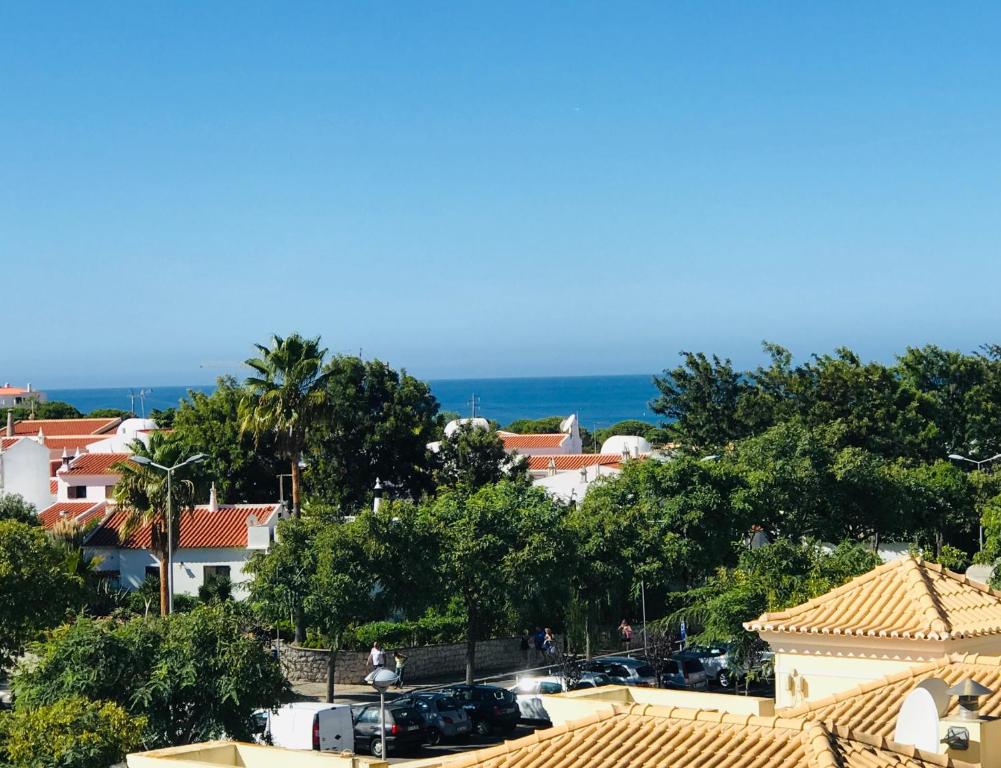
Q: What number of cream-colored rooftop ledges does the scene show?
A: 2